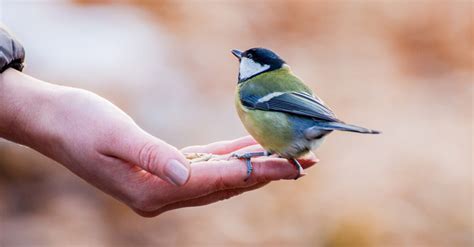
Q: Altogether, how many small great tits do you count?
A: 1